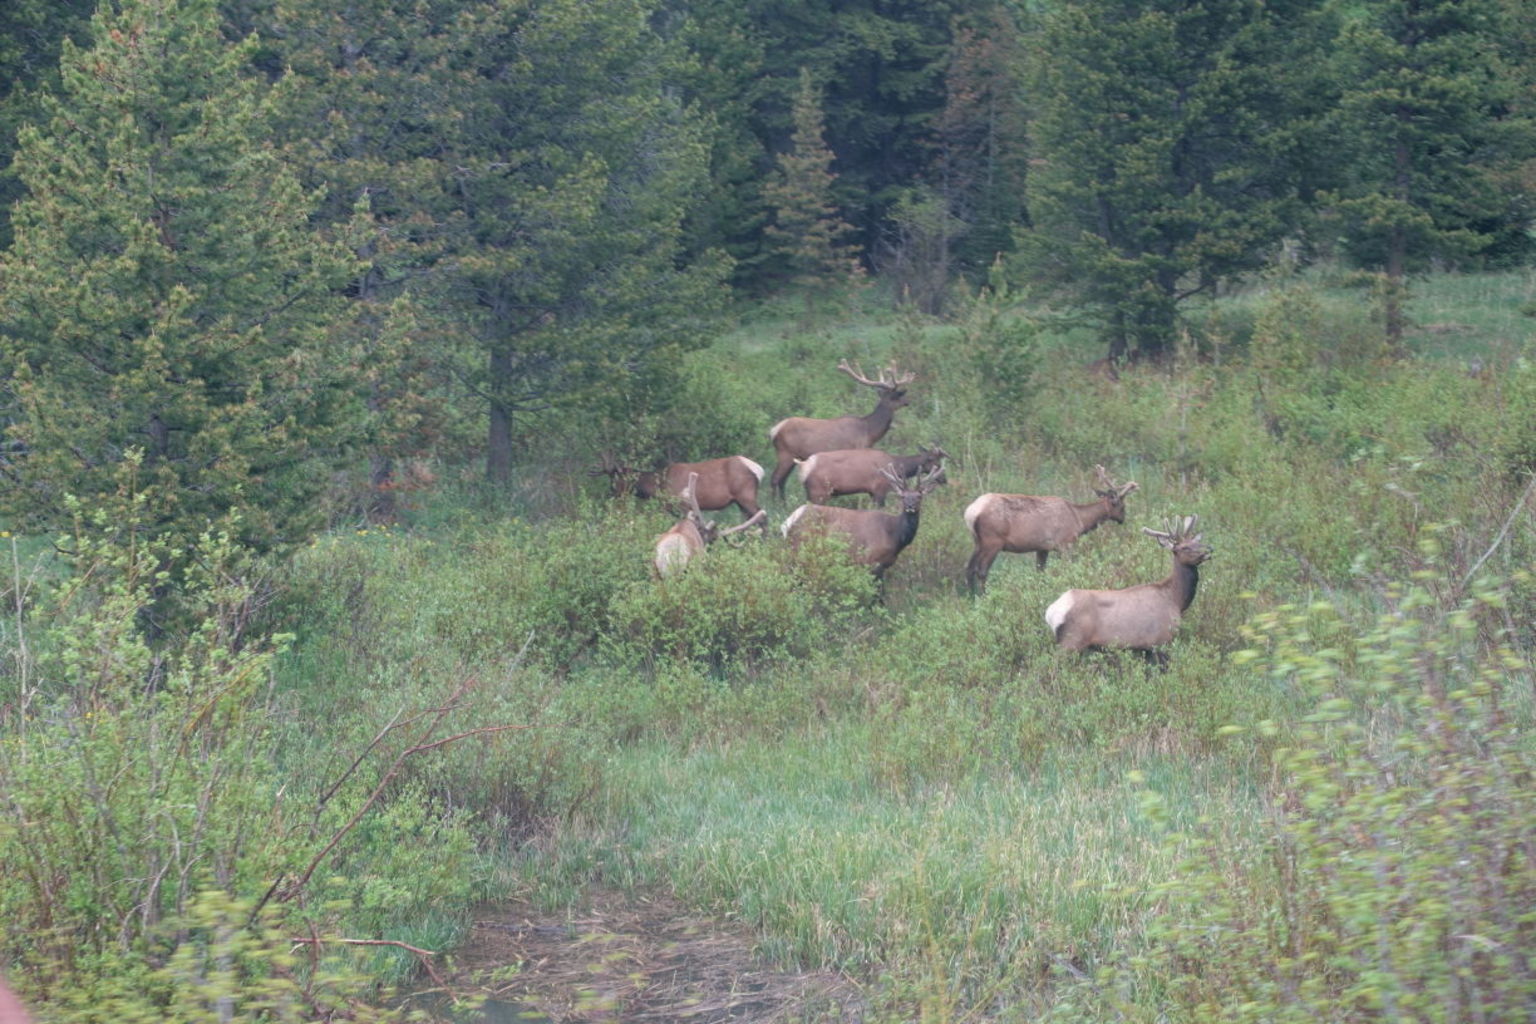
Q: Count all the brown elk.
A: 7